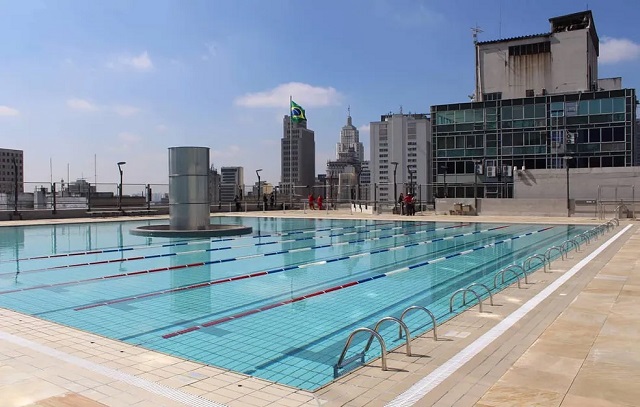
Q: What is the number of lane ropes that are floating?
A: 5